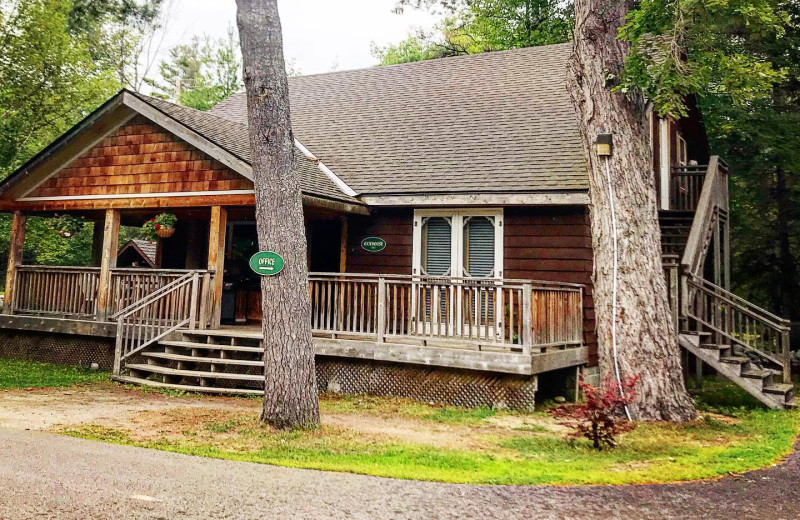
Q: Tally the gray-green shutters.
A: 2